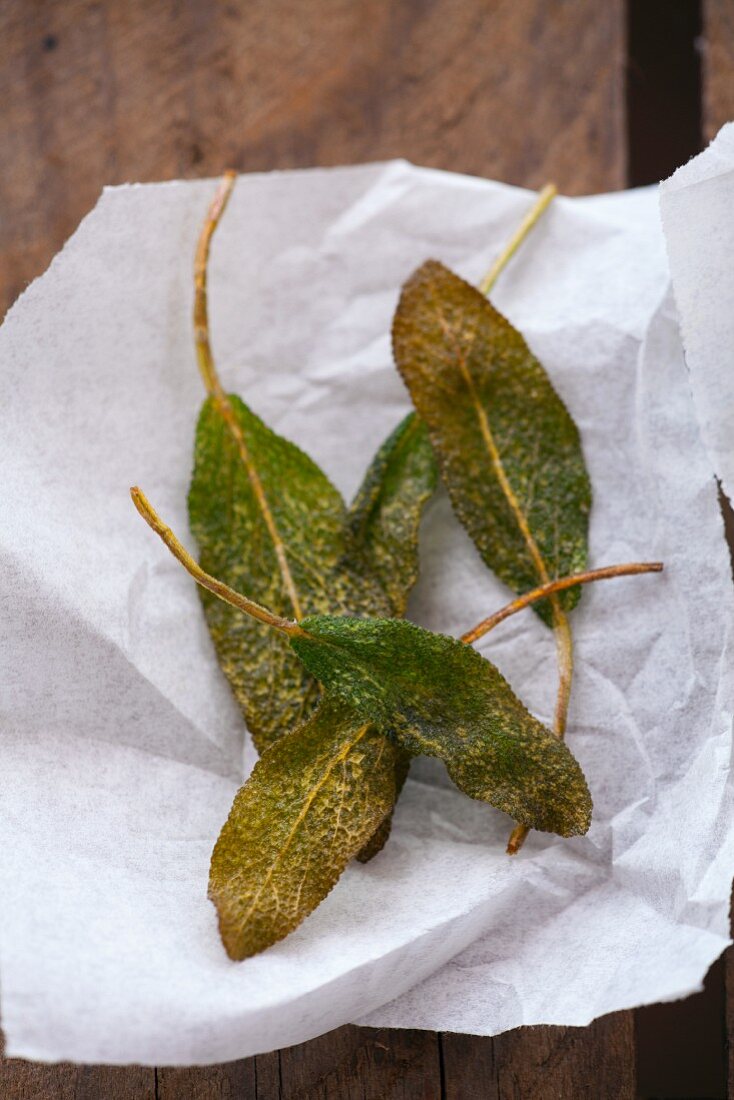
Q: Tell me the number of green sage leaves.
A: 5